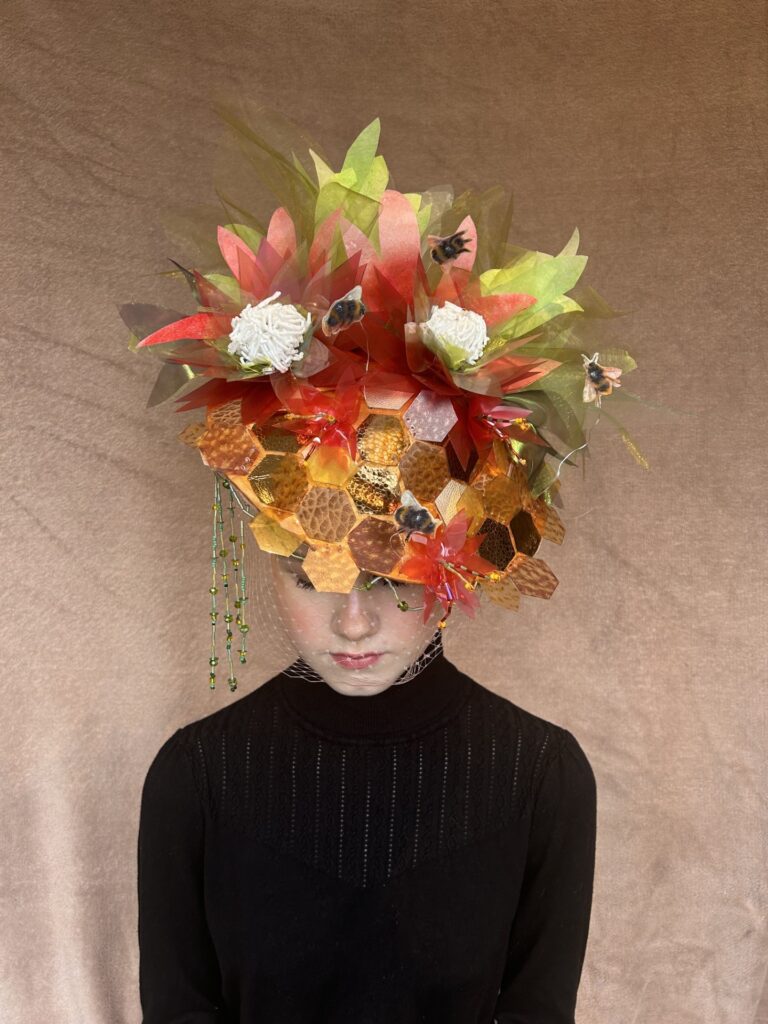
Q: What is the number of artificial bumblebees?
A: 4